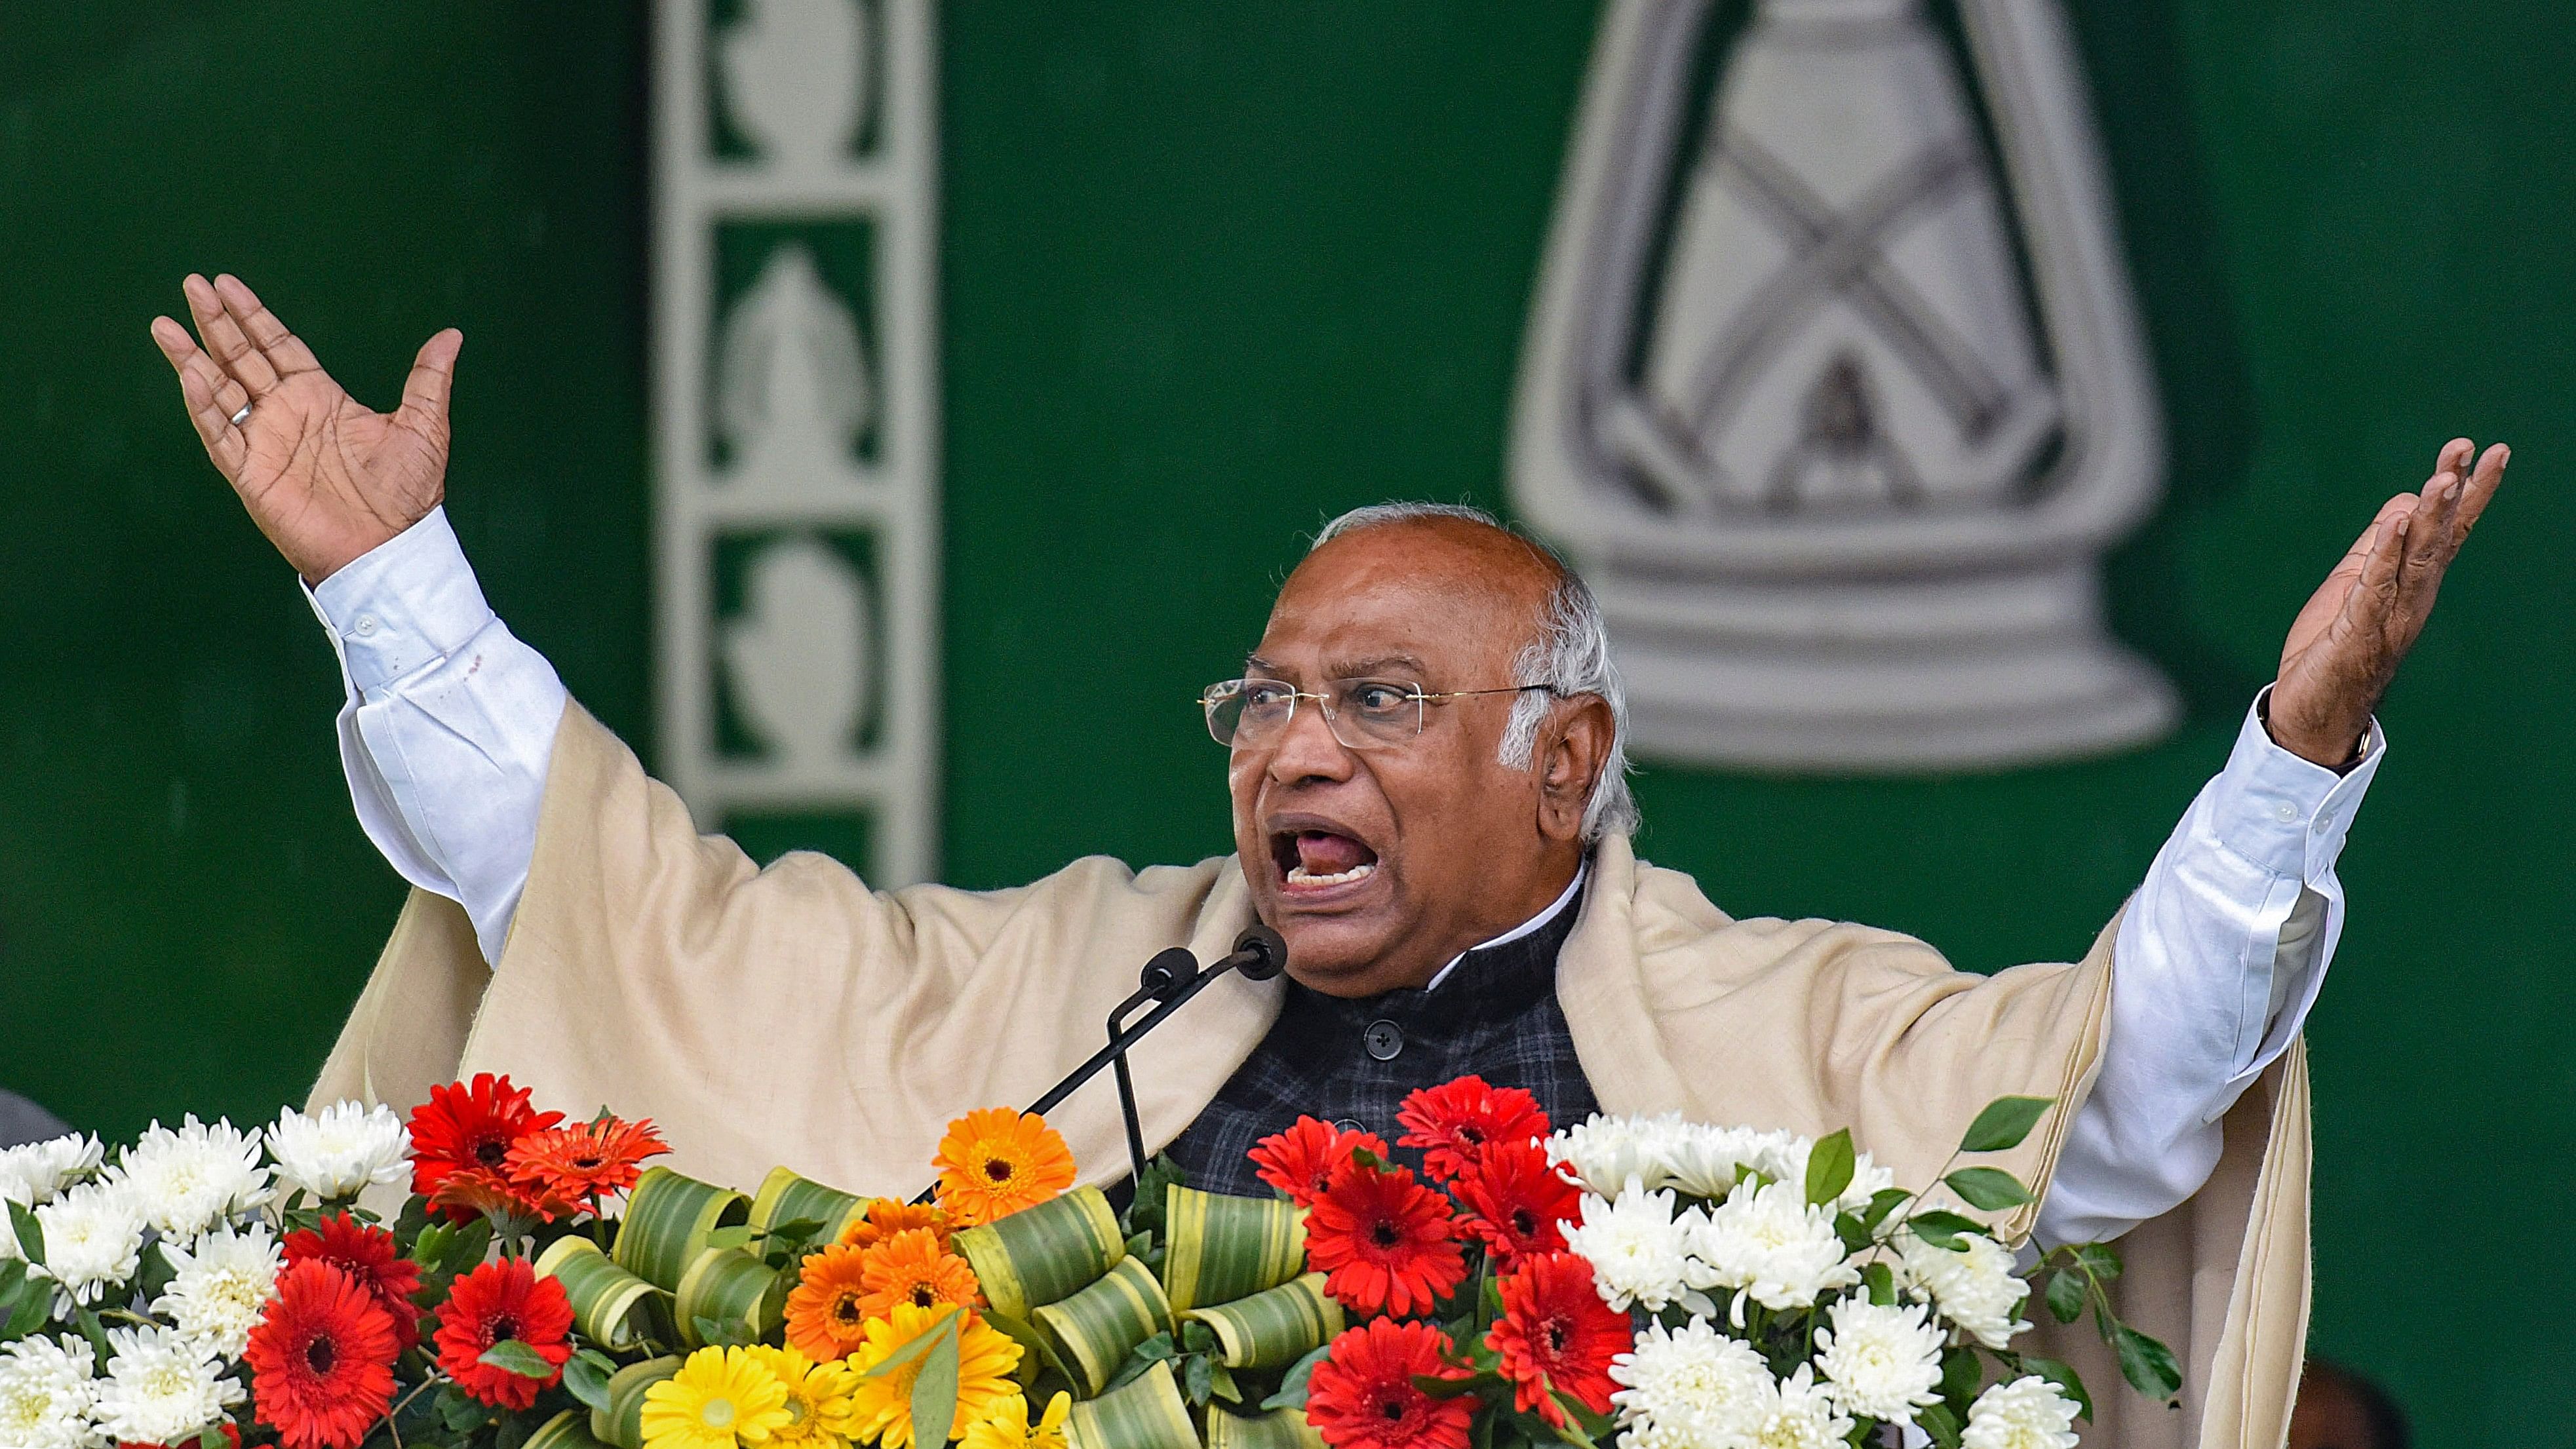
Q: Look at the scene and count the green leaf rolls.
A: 12